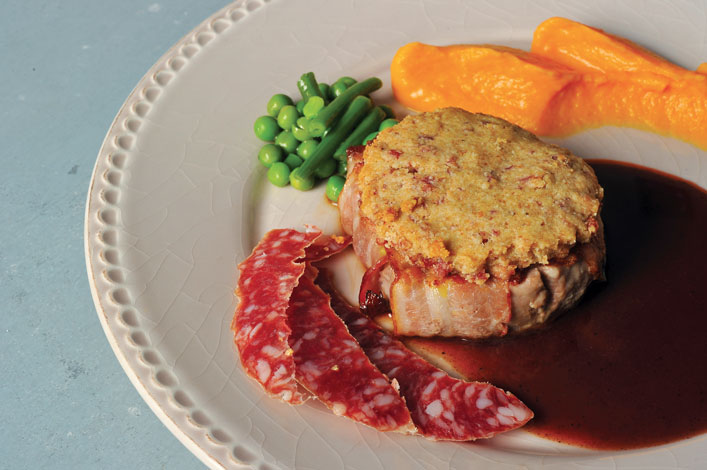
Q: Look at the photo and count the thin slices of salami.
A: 3